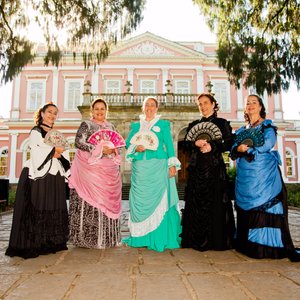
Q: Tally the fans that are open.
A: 5